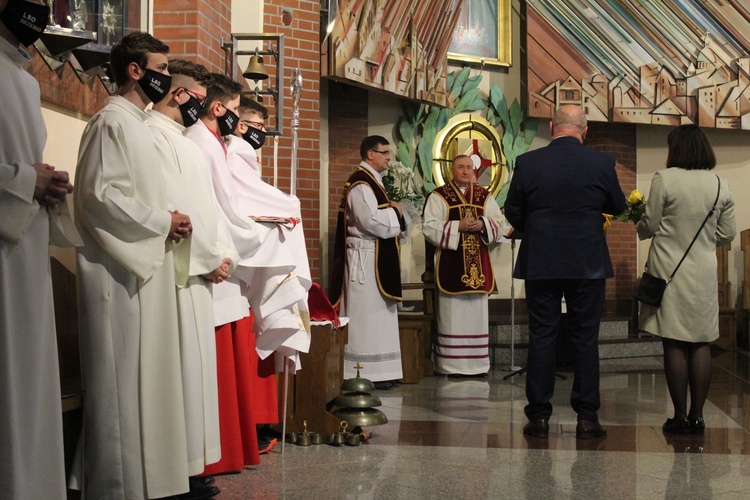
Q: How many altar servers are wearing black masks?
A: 5